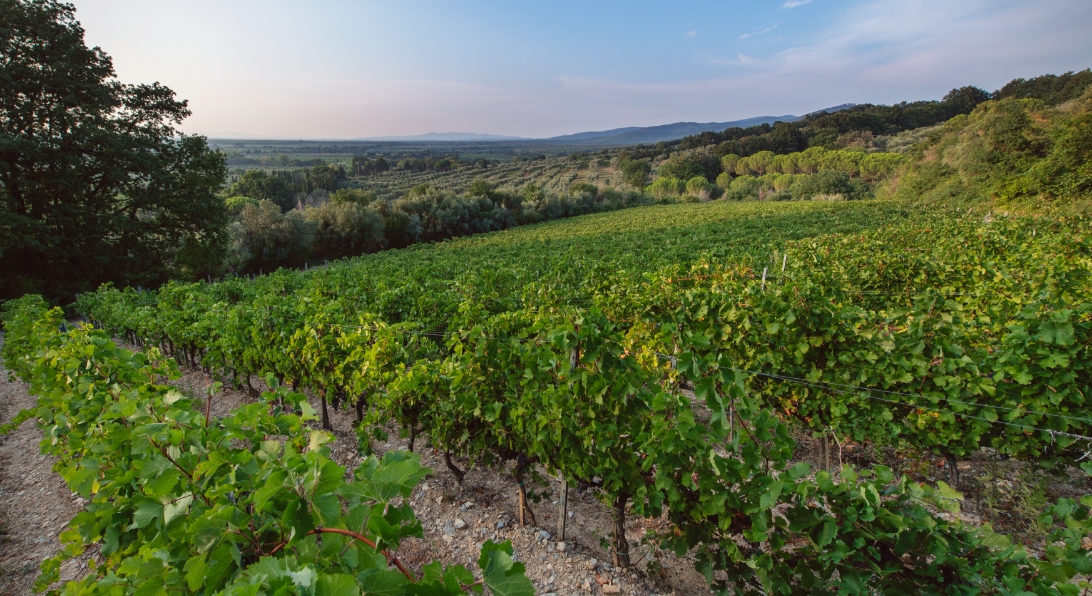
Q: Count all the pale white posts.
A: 2